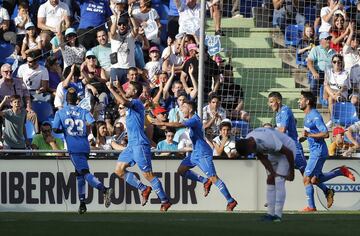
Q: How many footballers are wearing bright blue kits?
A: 5